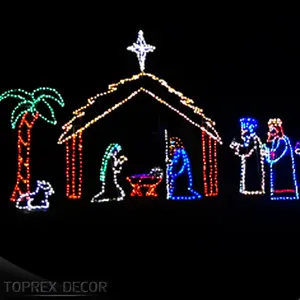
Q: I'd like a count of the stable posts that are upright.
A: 2